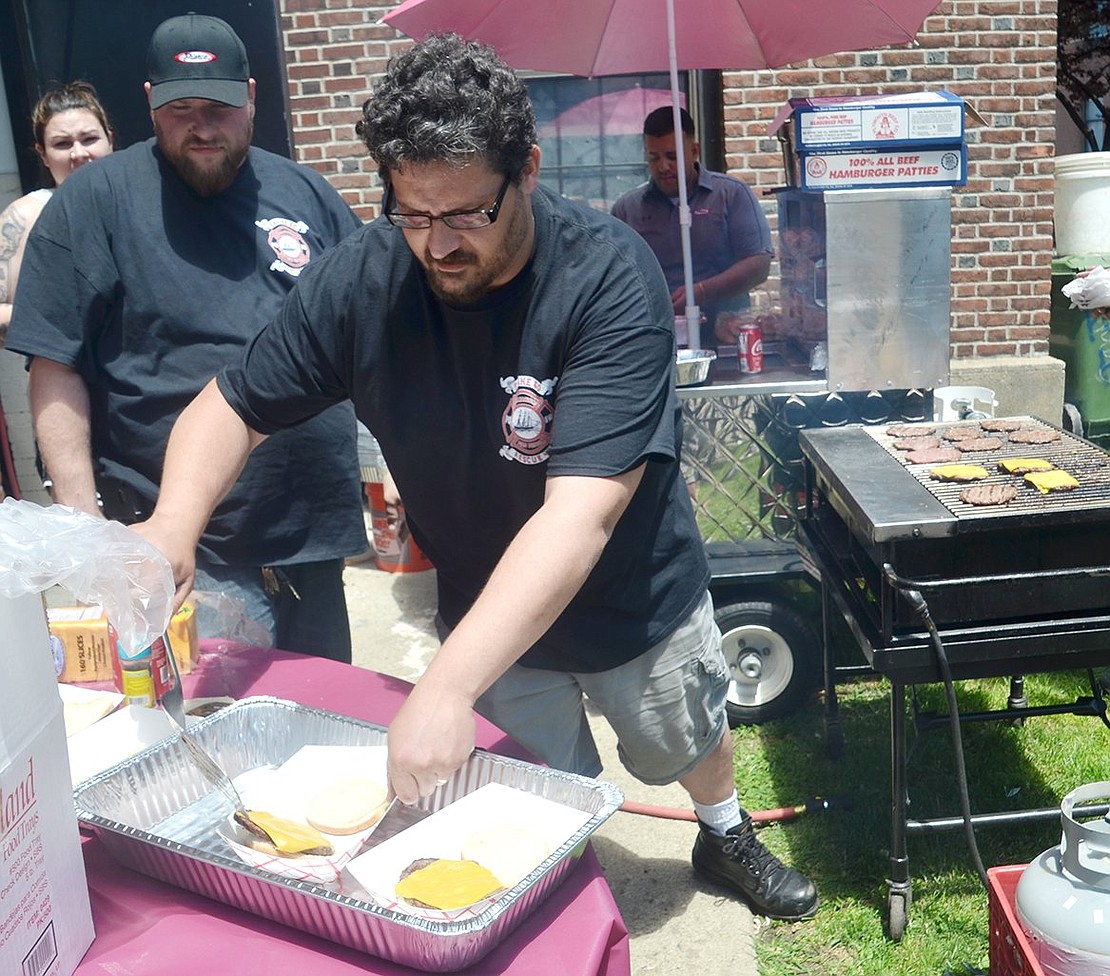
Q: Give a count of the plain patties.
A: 8